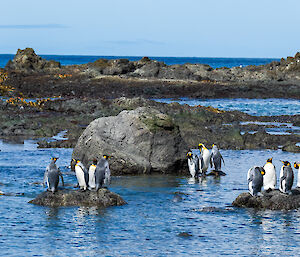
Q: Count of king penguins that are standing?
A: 11